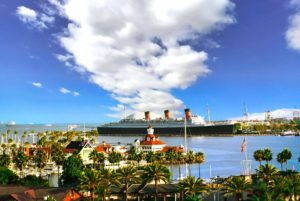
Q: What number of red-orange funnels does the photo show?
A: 3